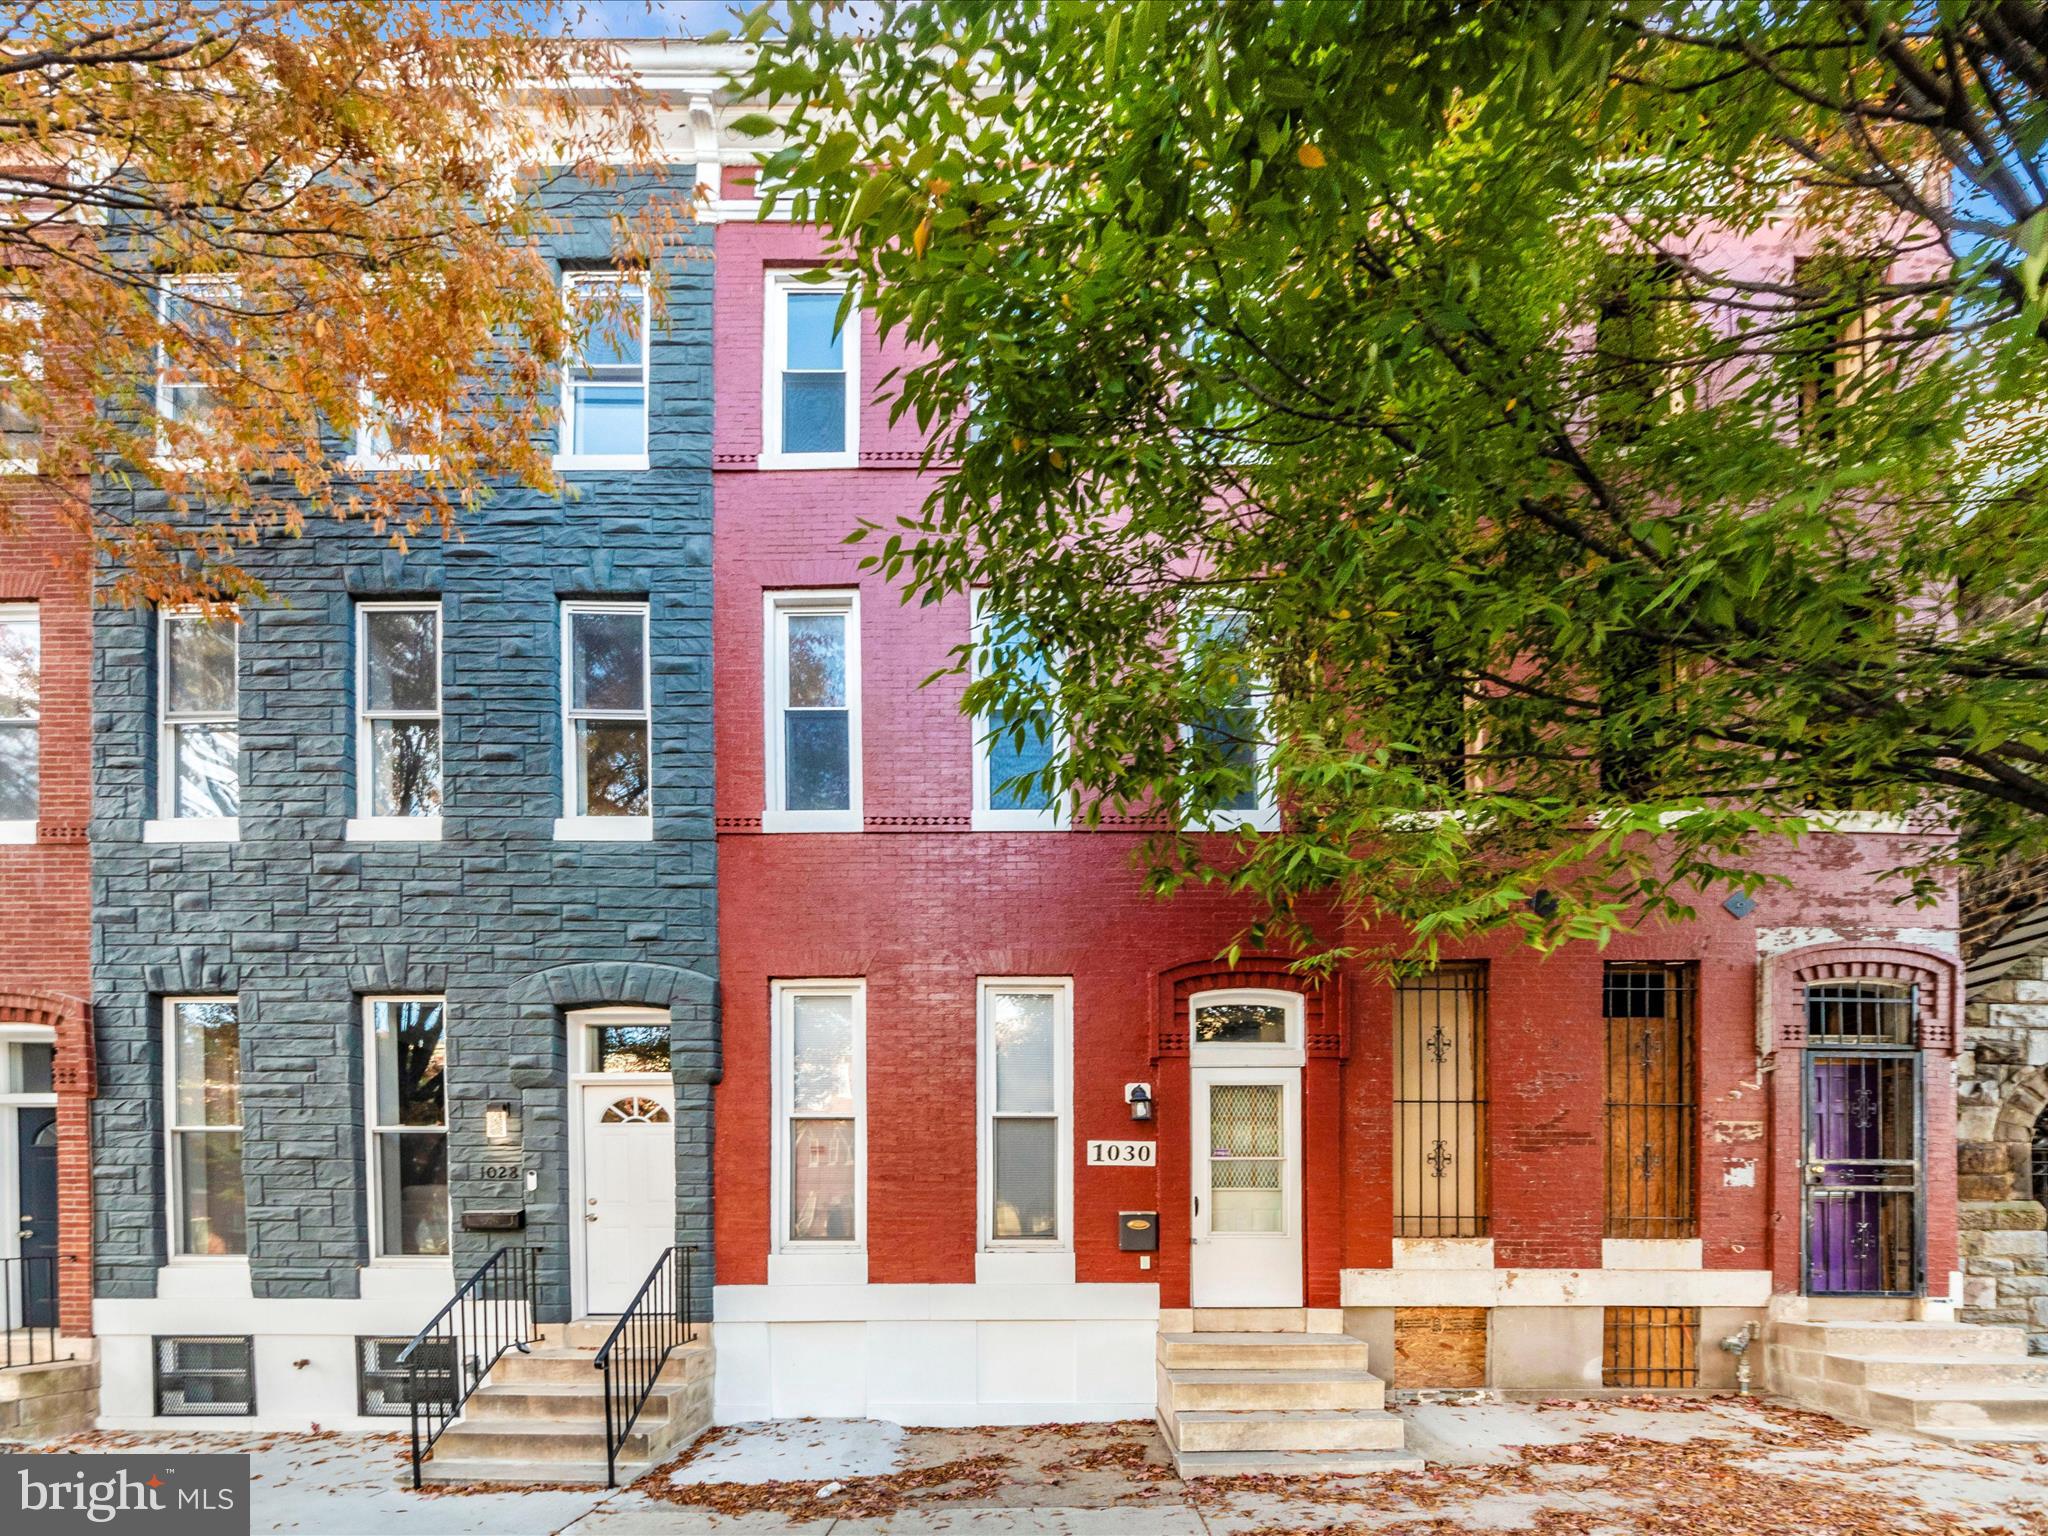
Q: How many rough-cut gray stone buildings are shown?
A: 1